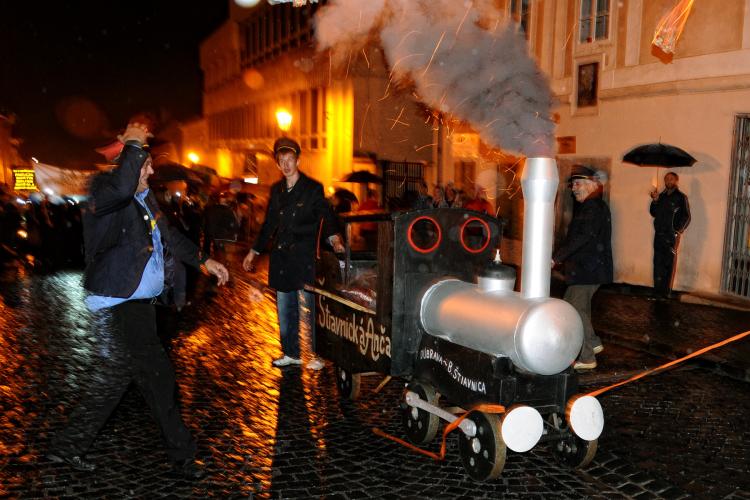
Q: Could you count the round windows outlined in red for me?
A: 2